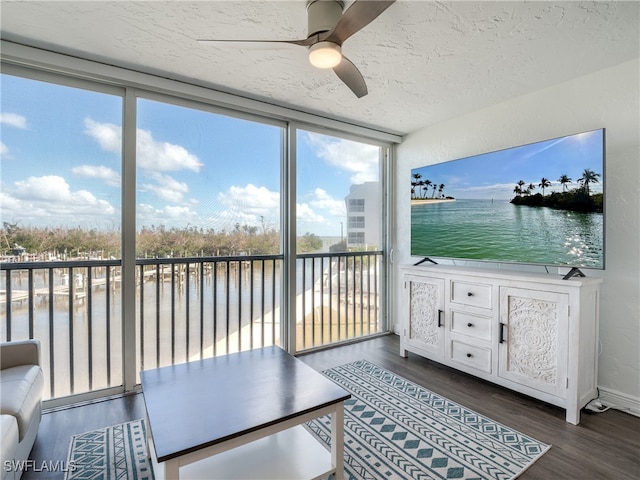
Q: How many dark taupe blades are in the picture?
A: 3